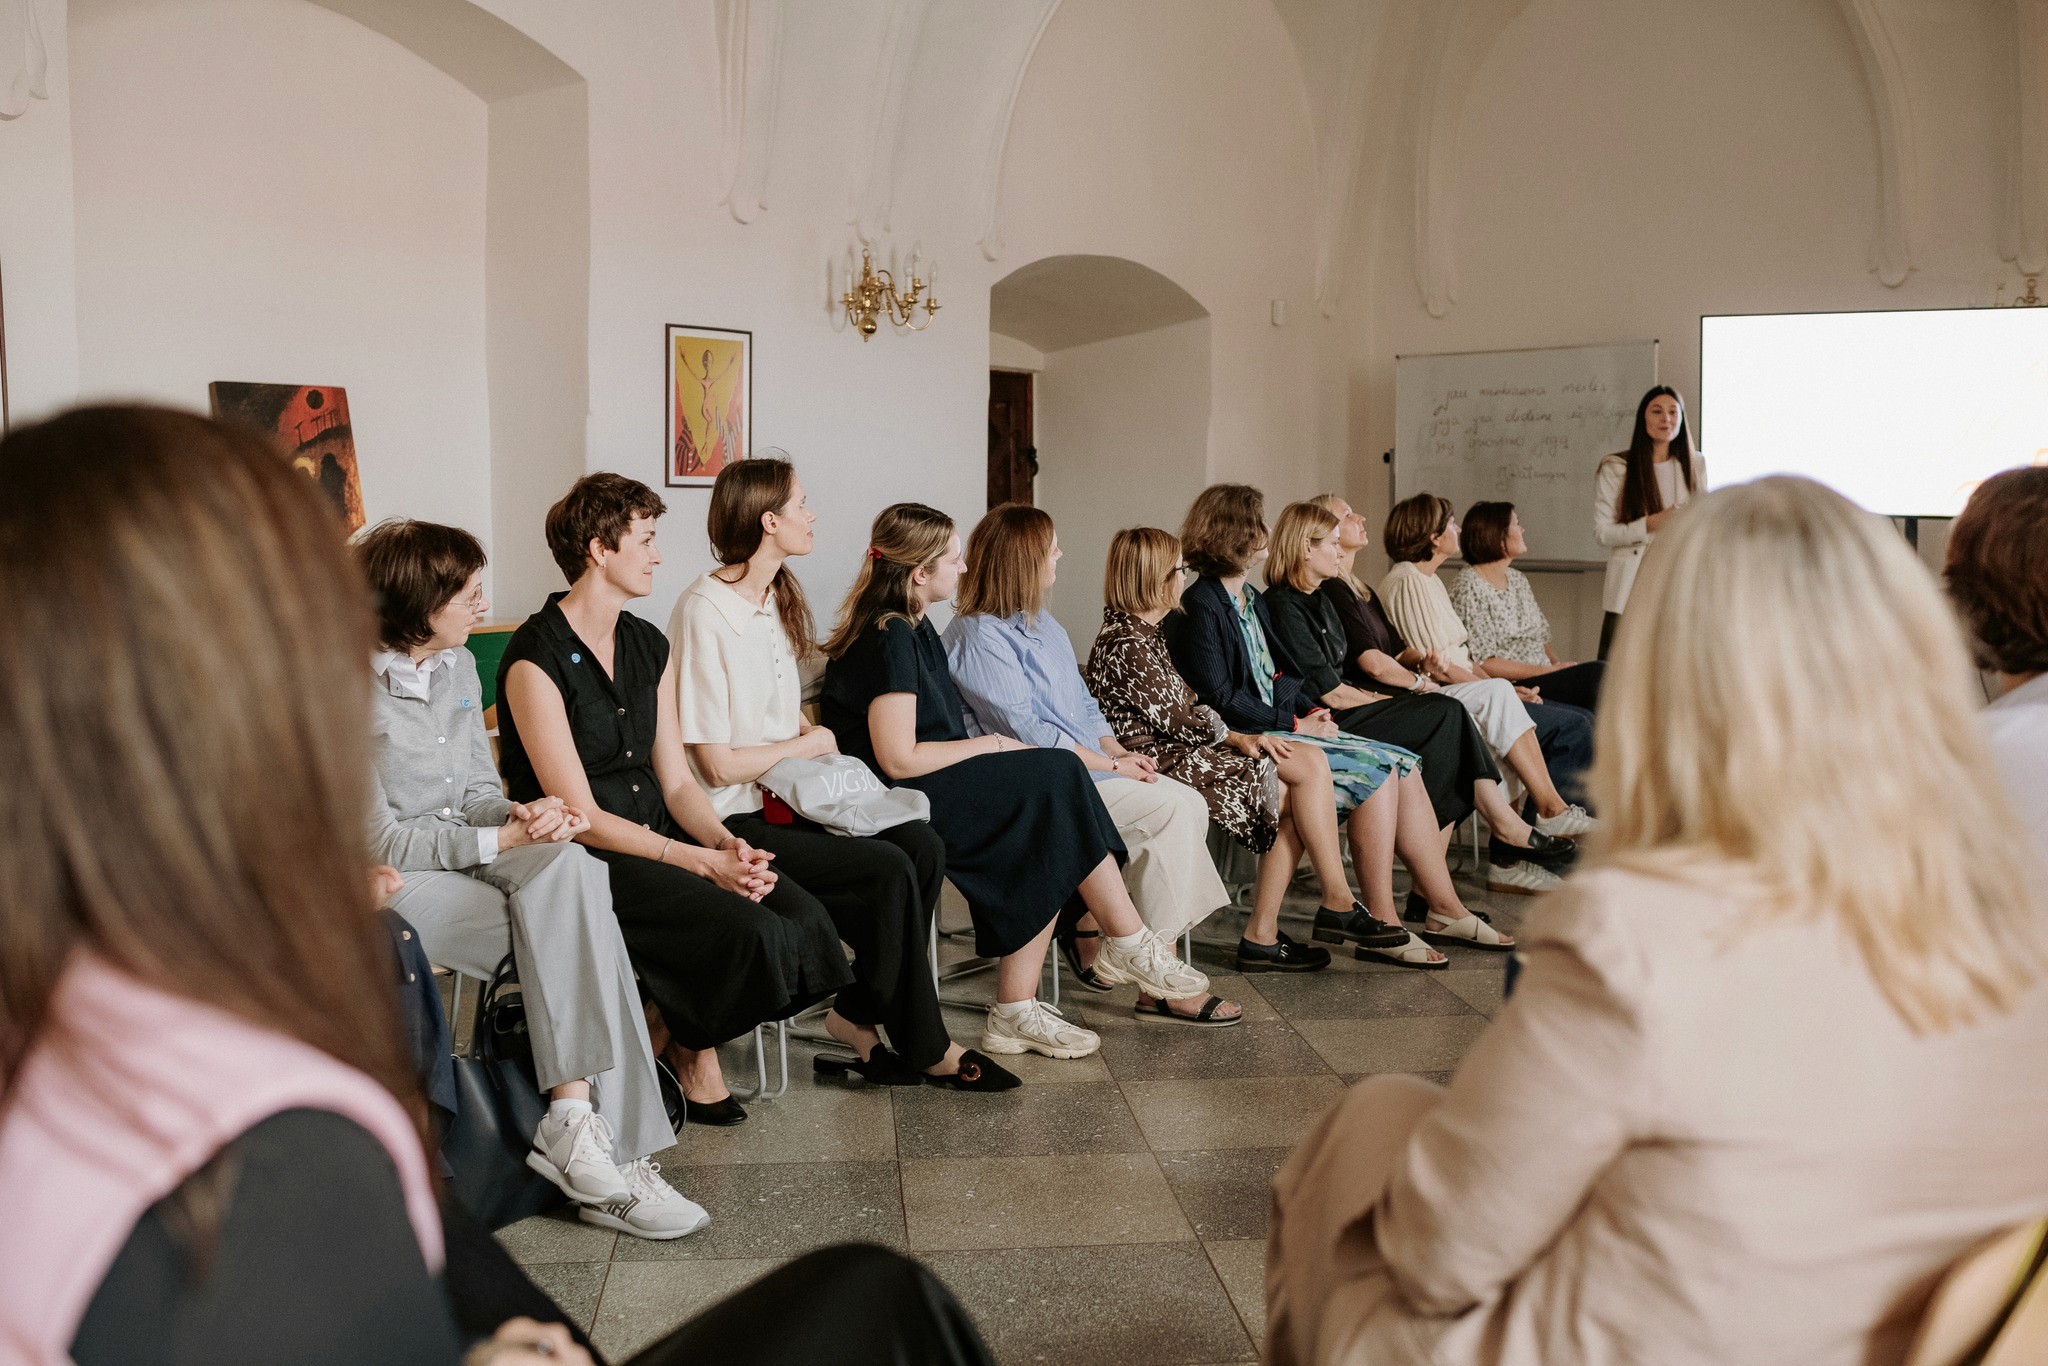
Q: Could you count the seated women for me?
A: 14